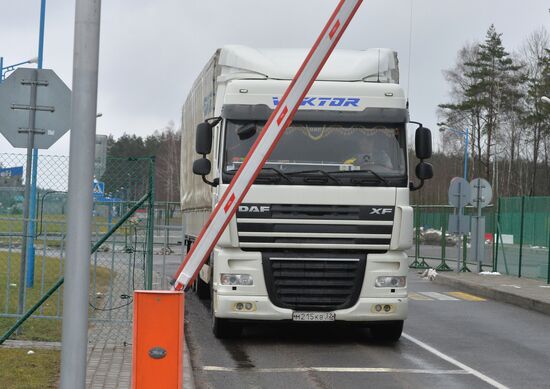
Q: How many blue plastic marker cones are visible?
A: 0